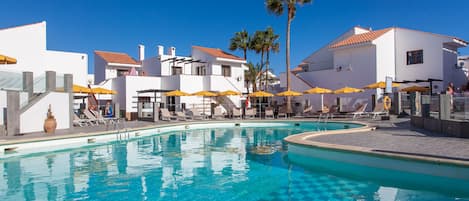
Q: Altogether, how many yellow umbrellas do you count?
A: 12